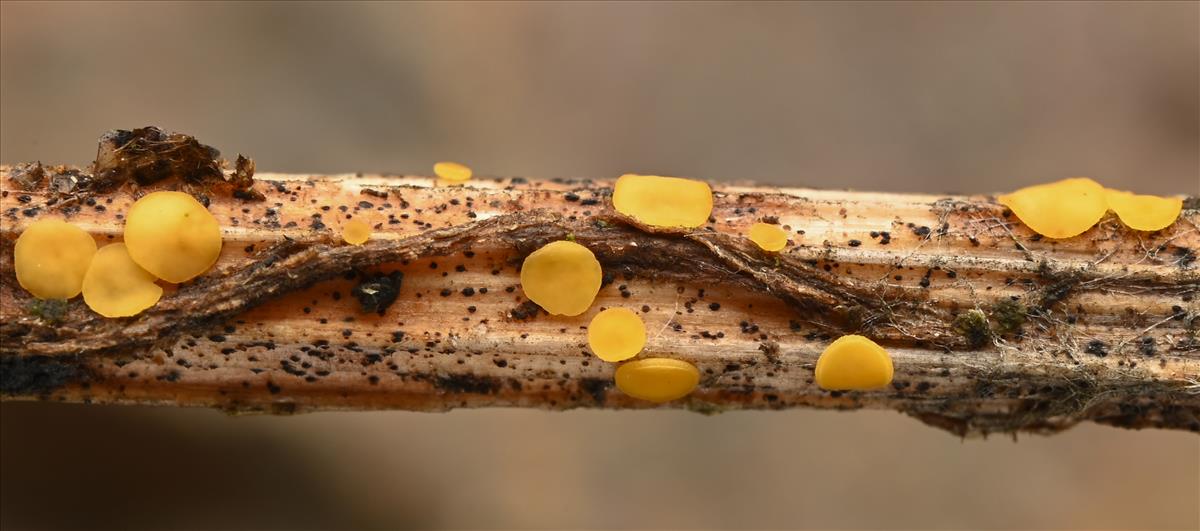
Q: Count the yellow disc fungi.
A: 13